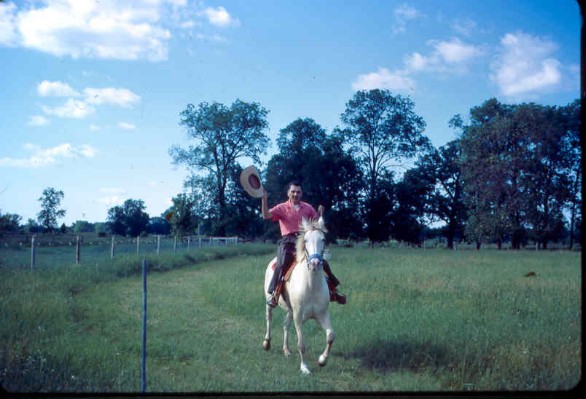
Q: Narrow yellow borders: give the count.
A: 0